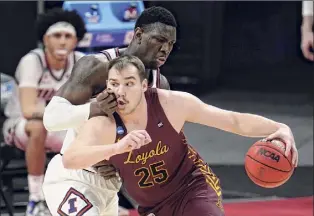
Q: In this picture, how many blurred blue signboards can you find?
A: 1